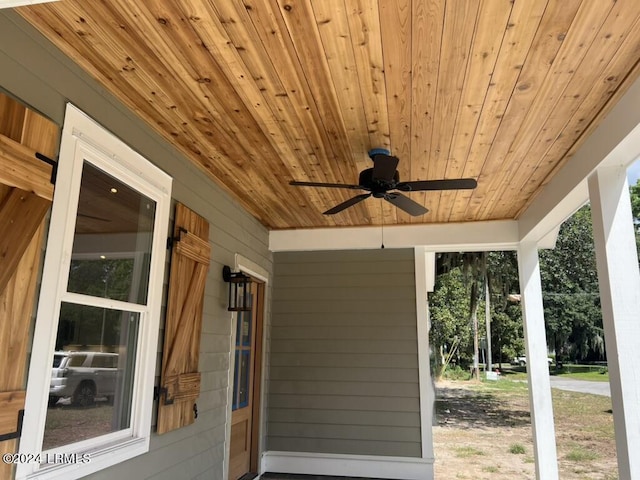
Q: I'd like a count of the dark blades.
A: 5